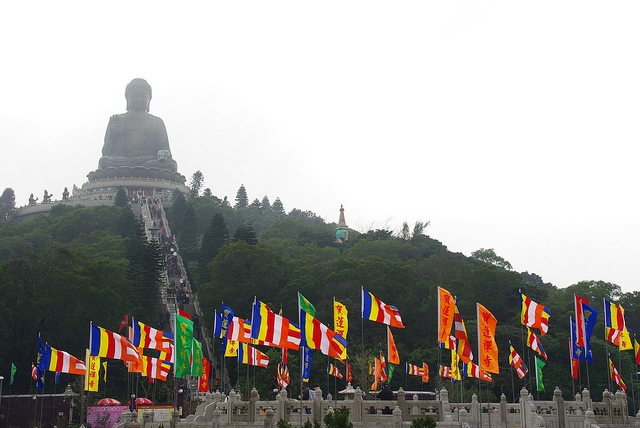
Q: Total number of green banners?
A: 6